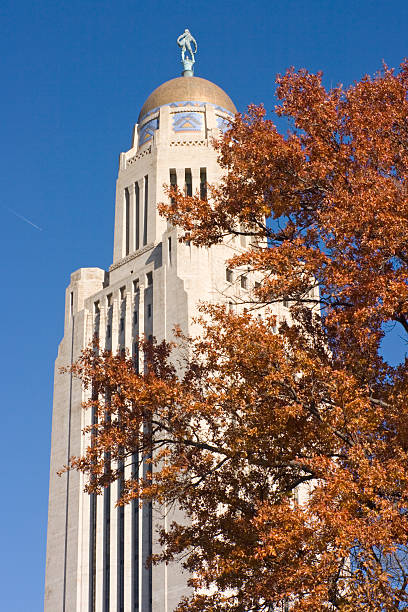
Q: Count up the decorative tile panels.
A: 3